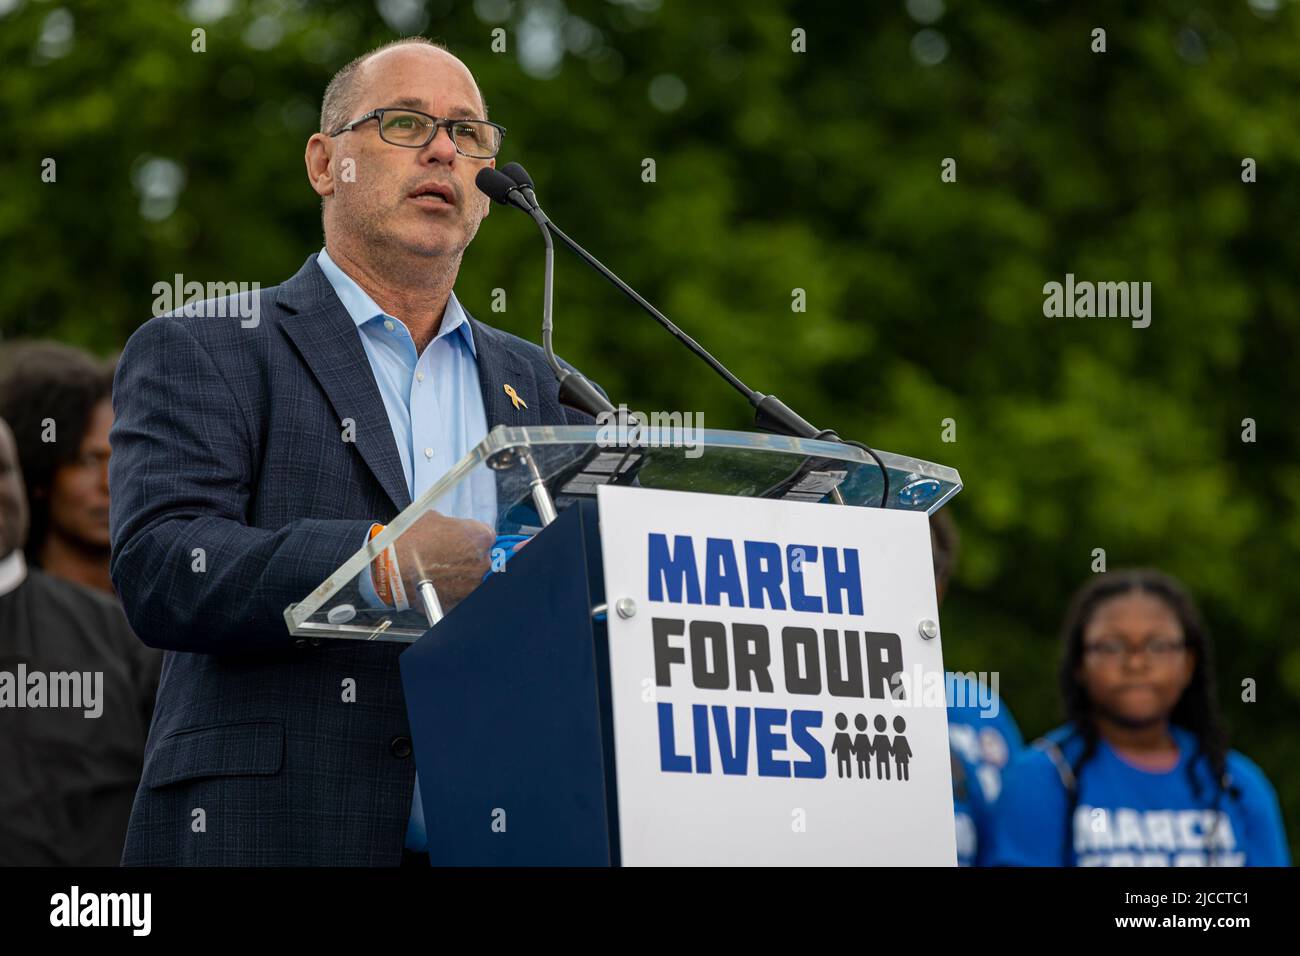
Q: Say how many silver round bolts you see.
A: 2